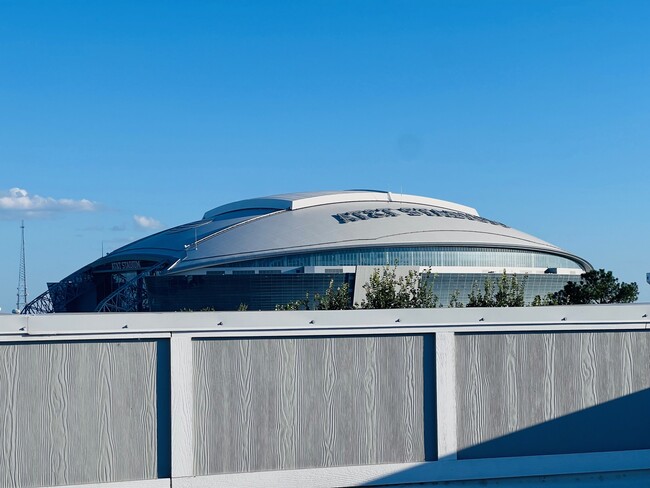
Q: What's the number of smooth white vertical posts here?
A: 2